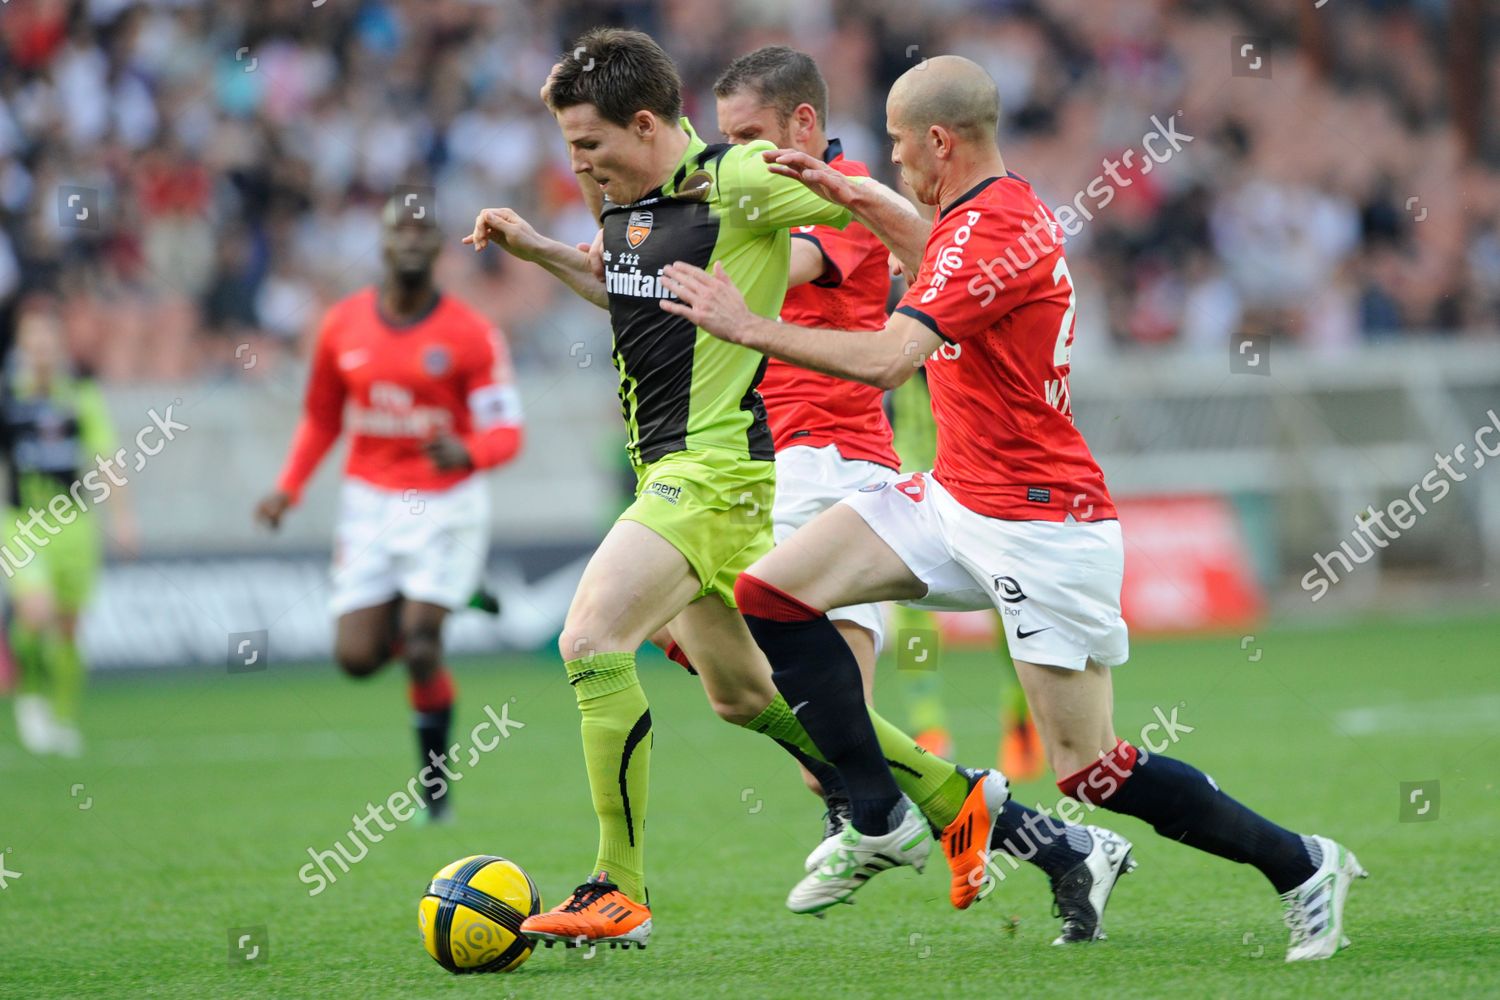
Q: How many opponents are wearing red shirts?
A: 3